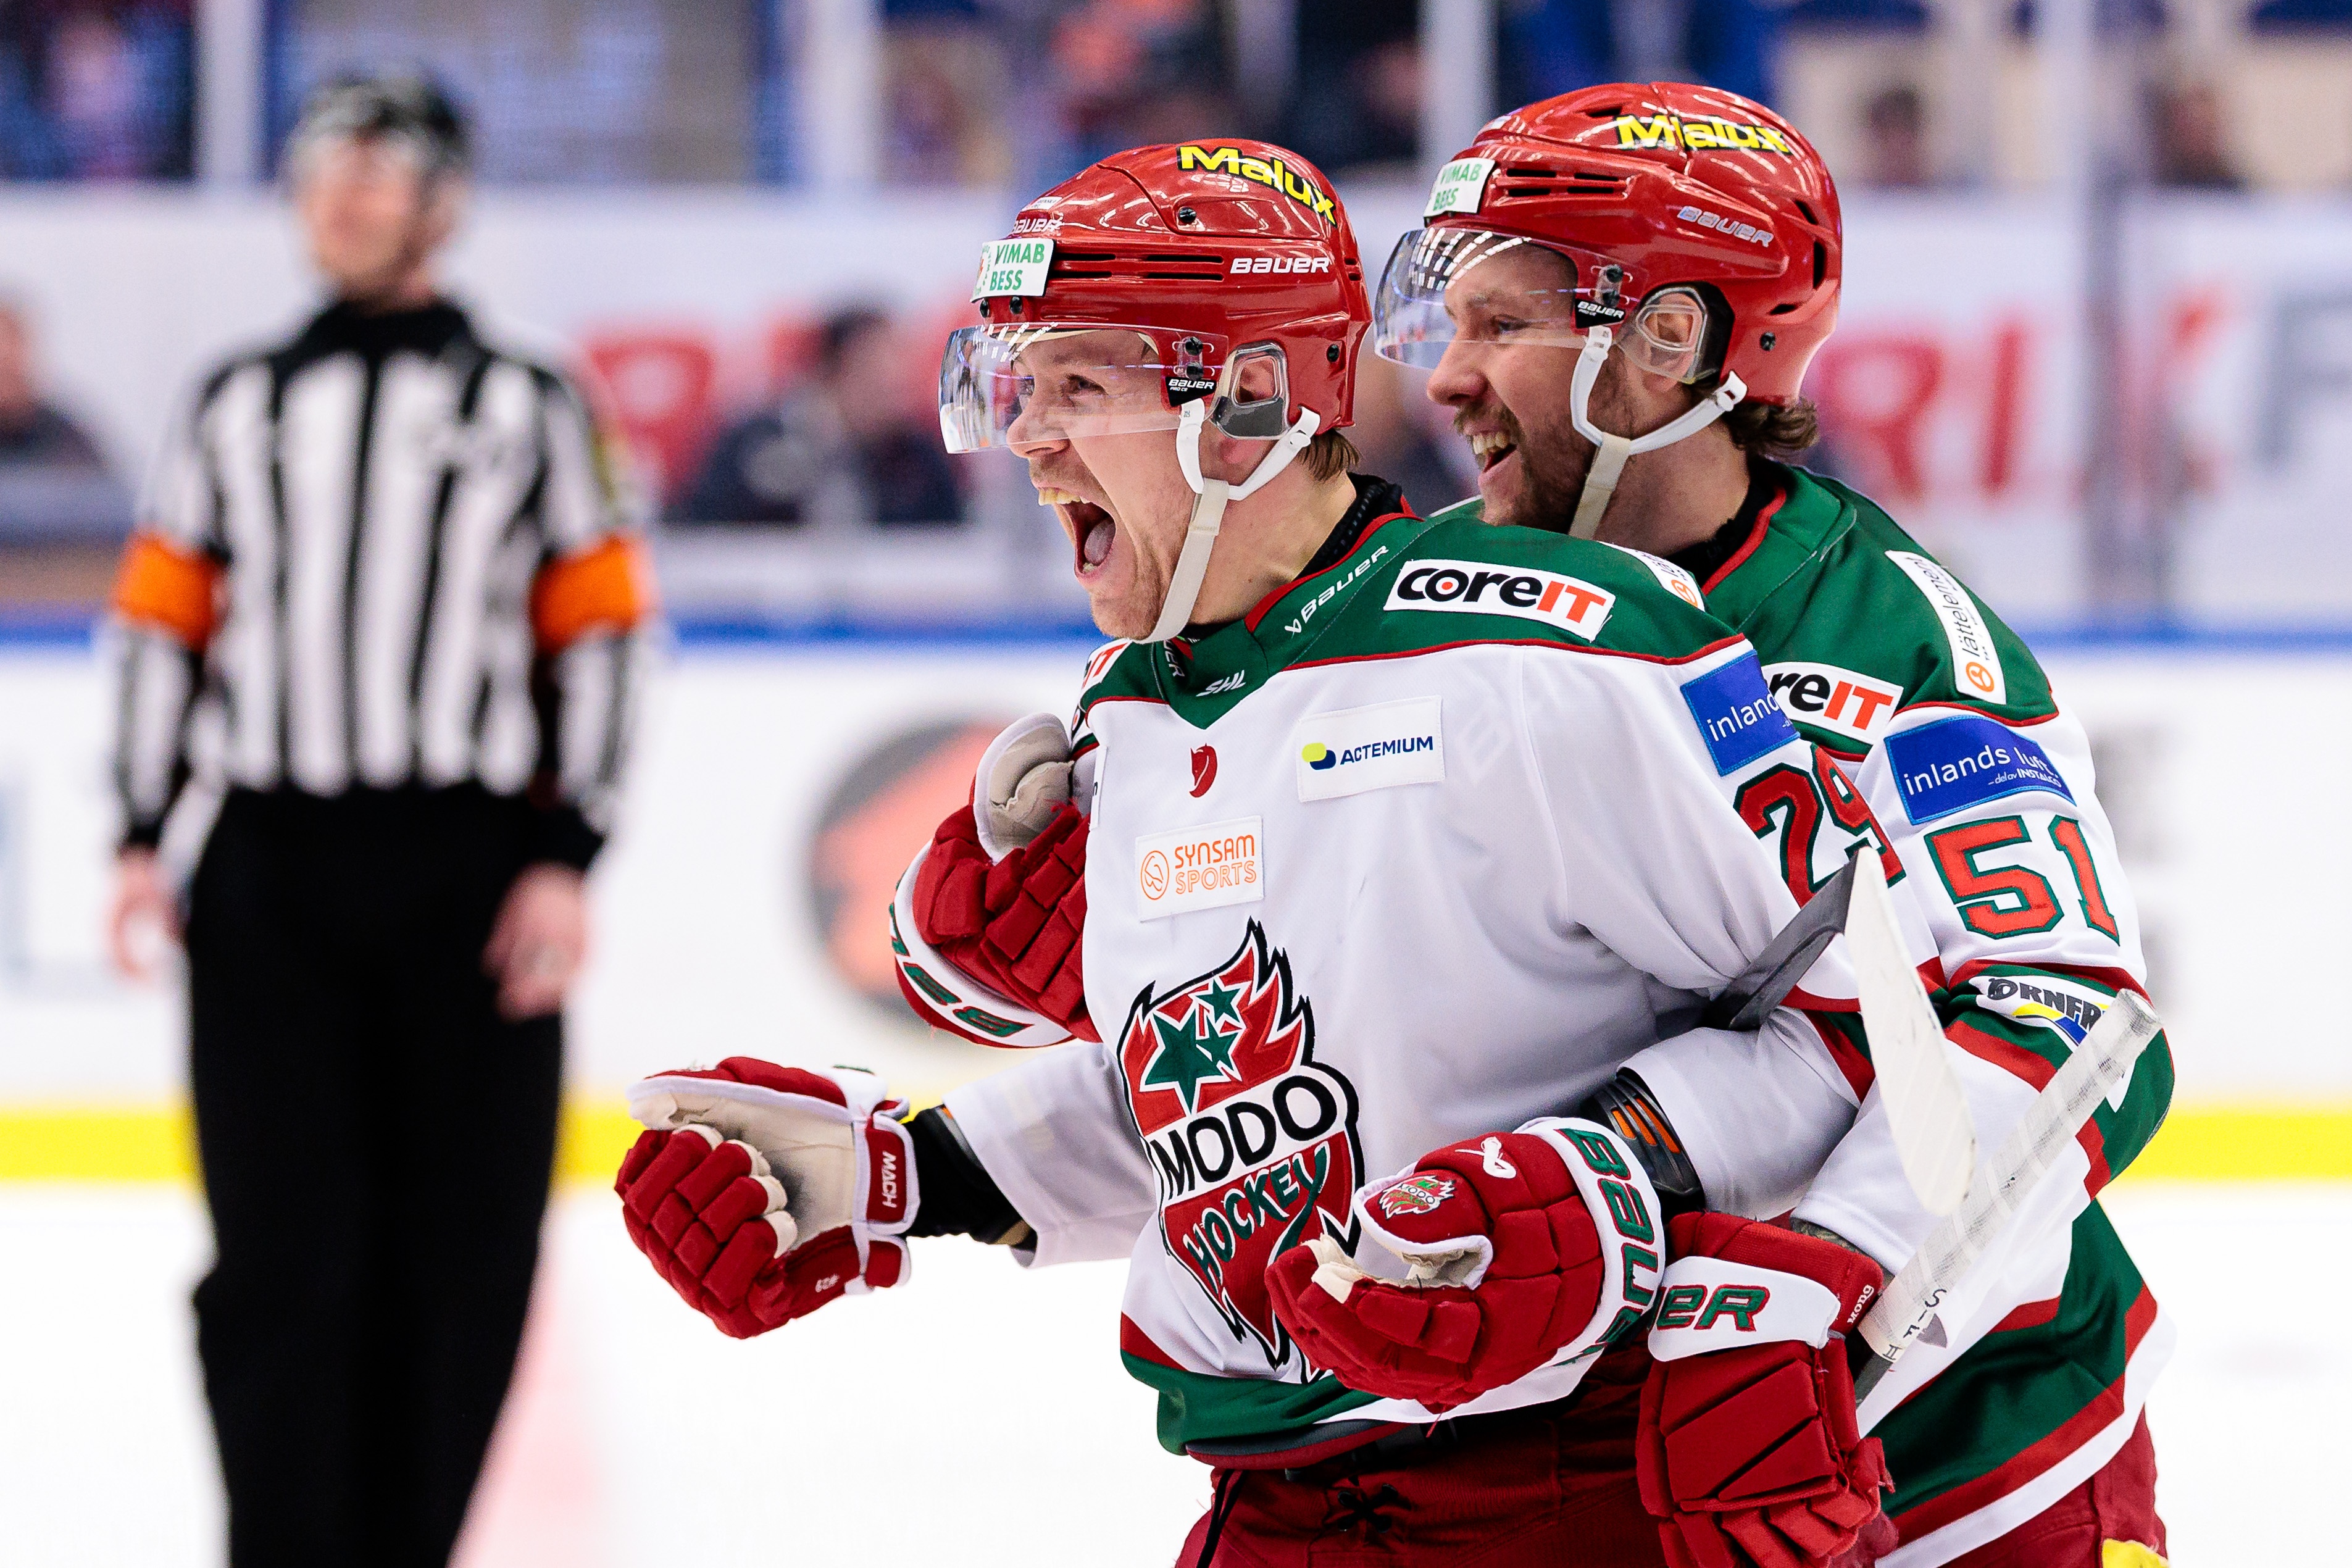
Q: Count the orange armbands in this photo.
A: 2